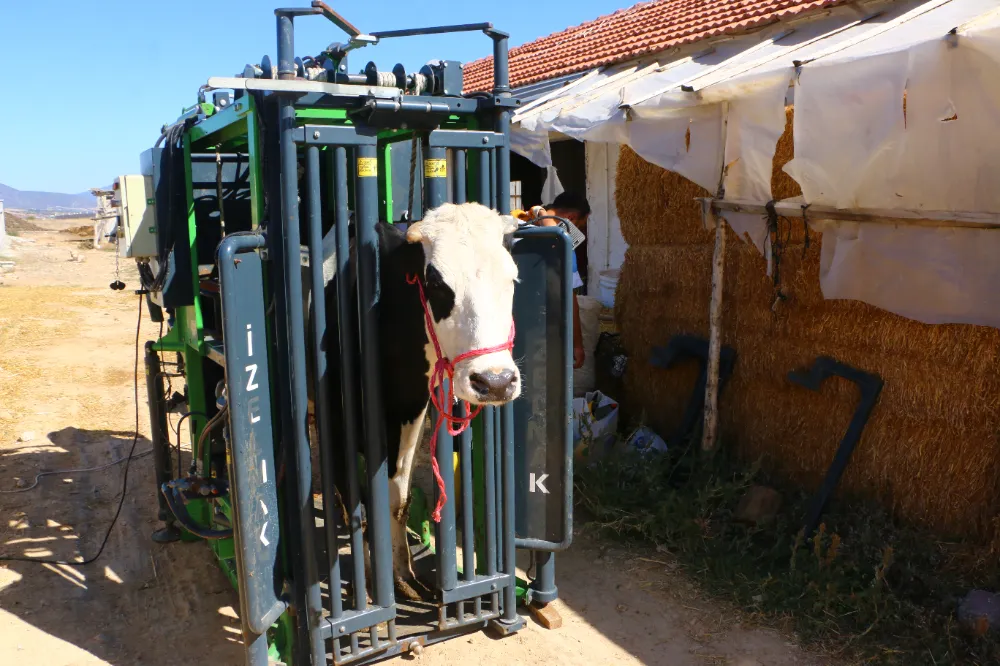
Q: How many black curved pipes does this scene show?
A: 2